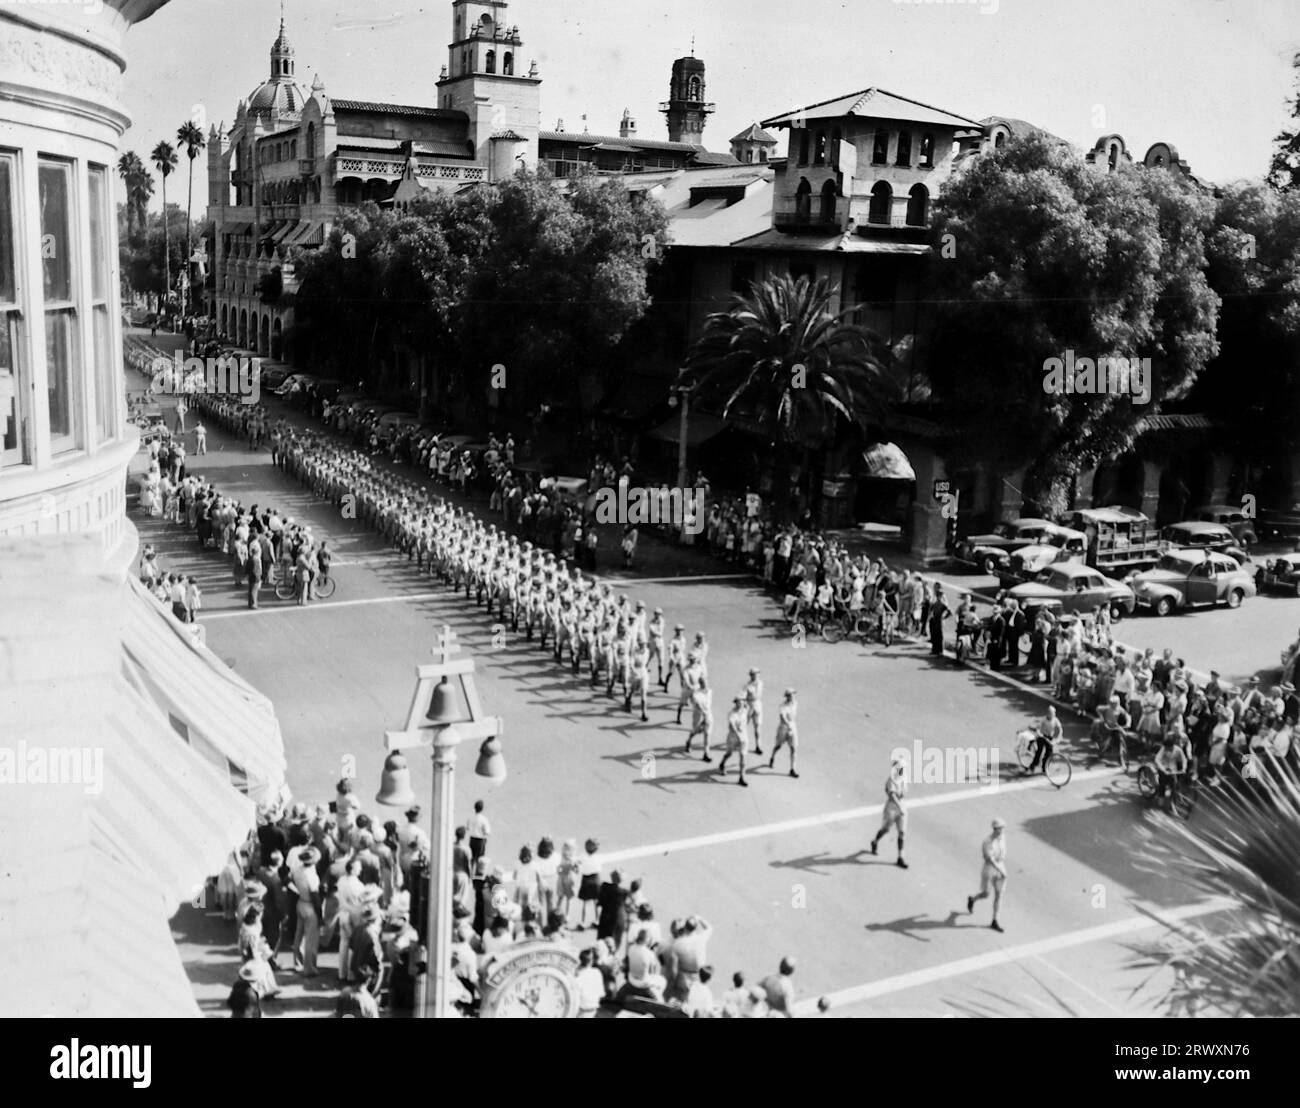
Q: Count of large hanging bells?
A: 3